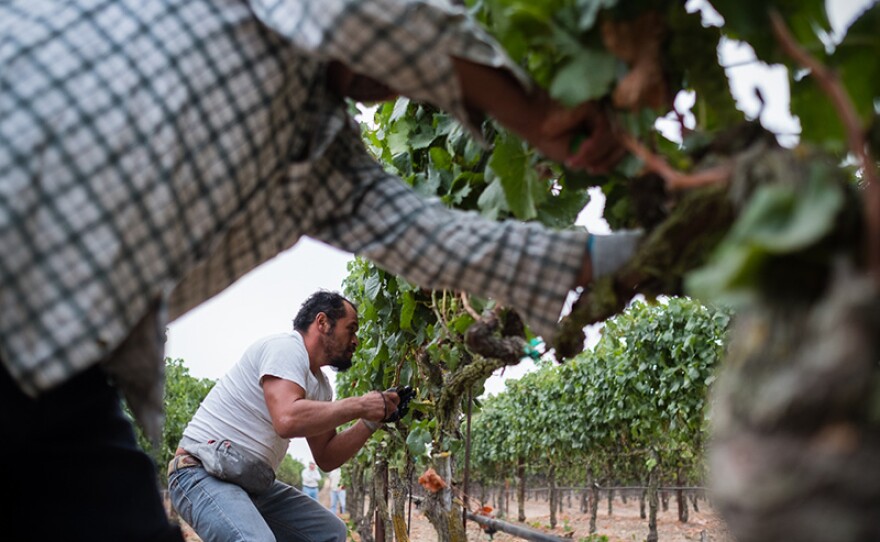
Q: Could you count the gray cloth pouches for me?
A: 1